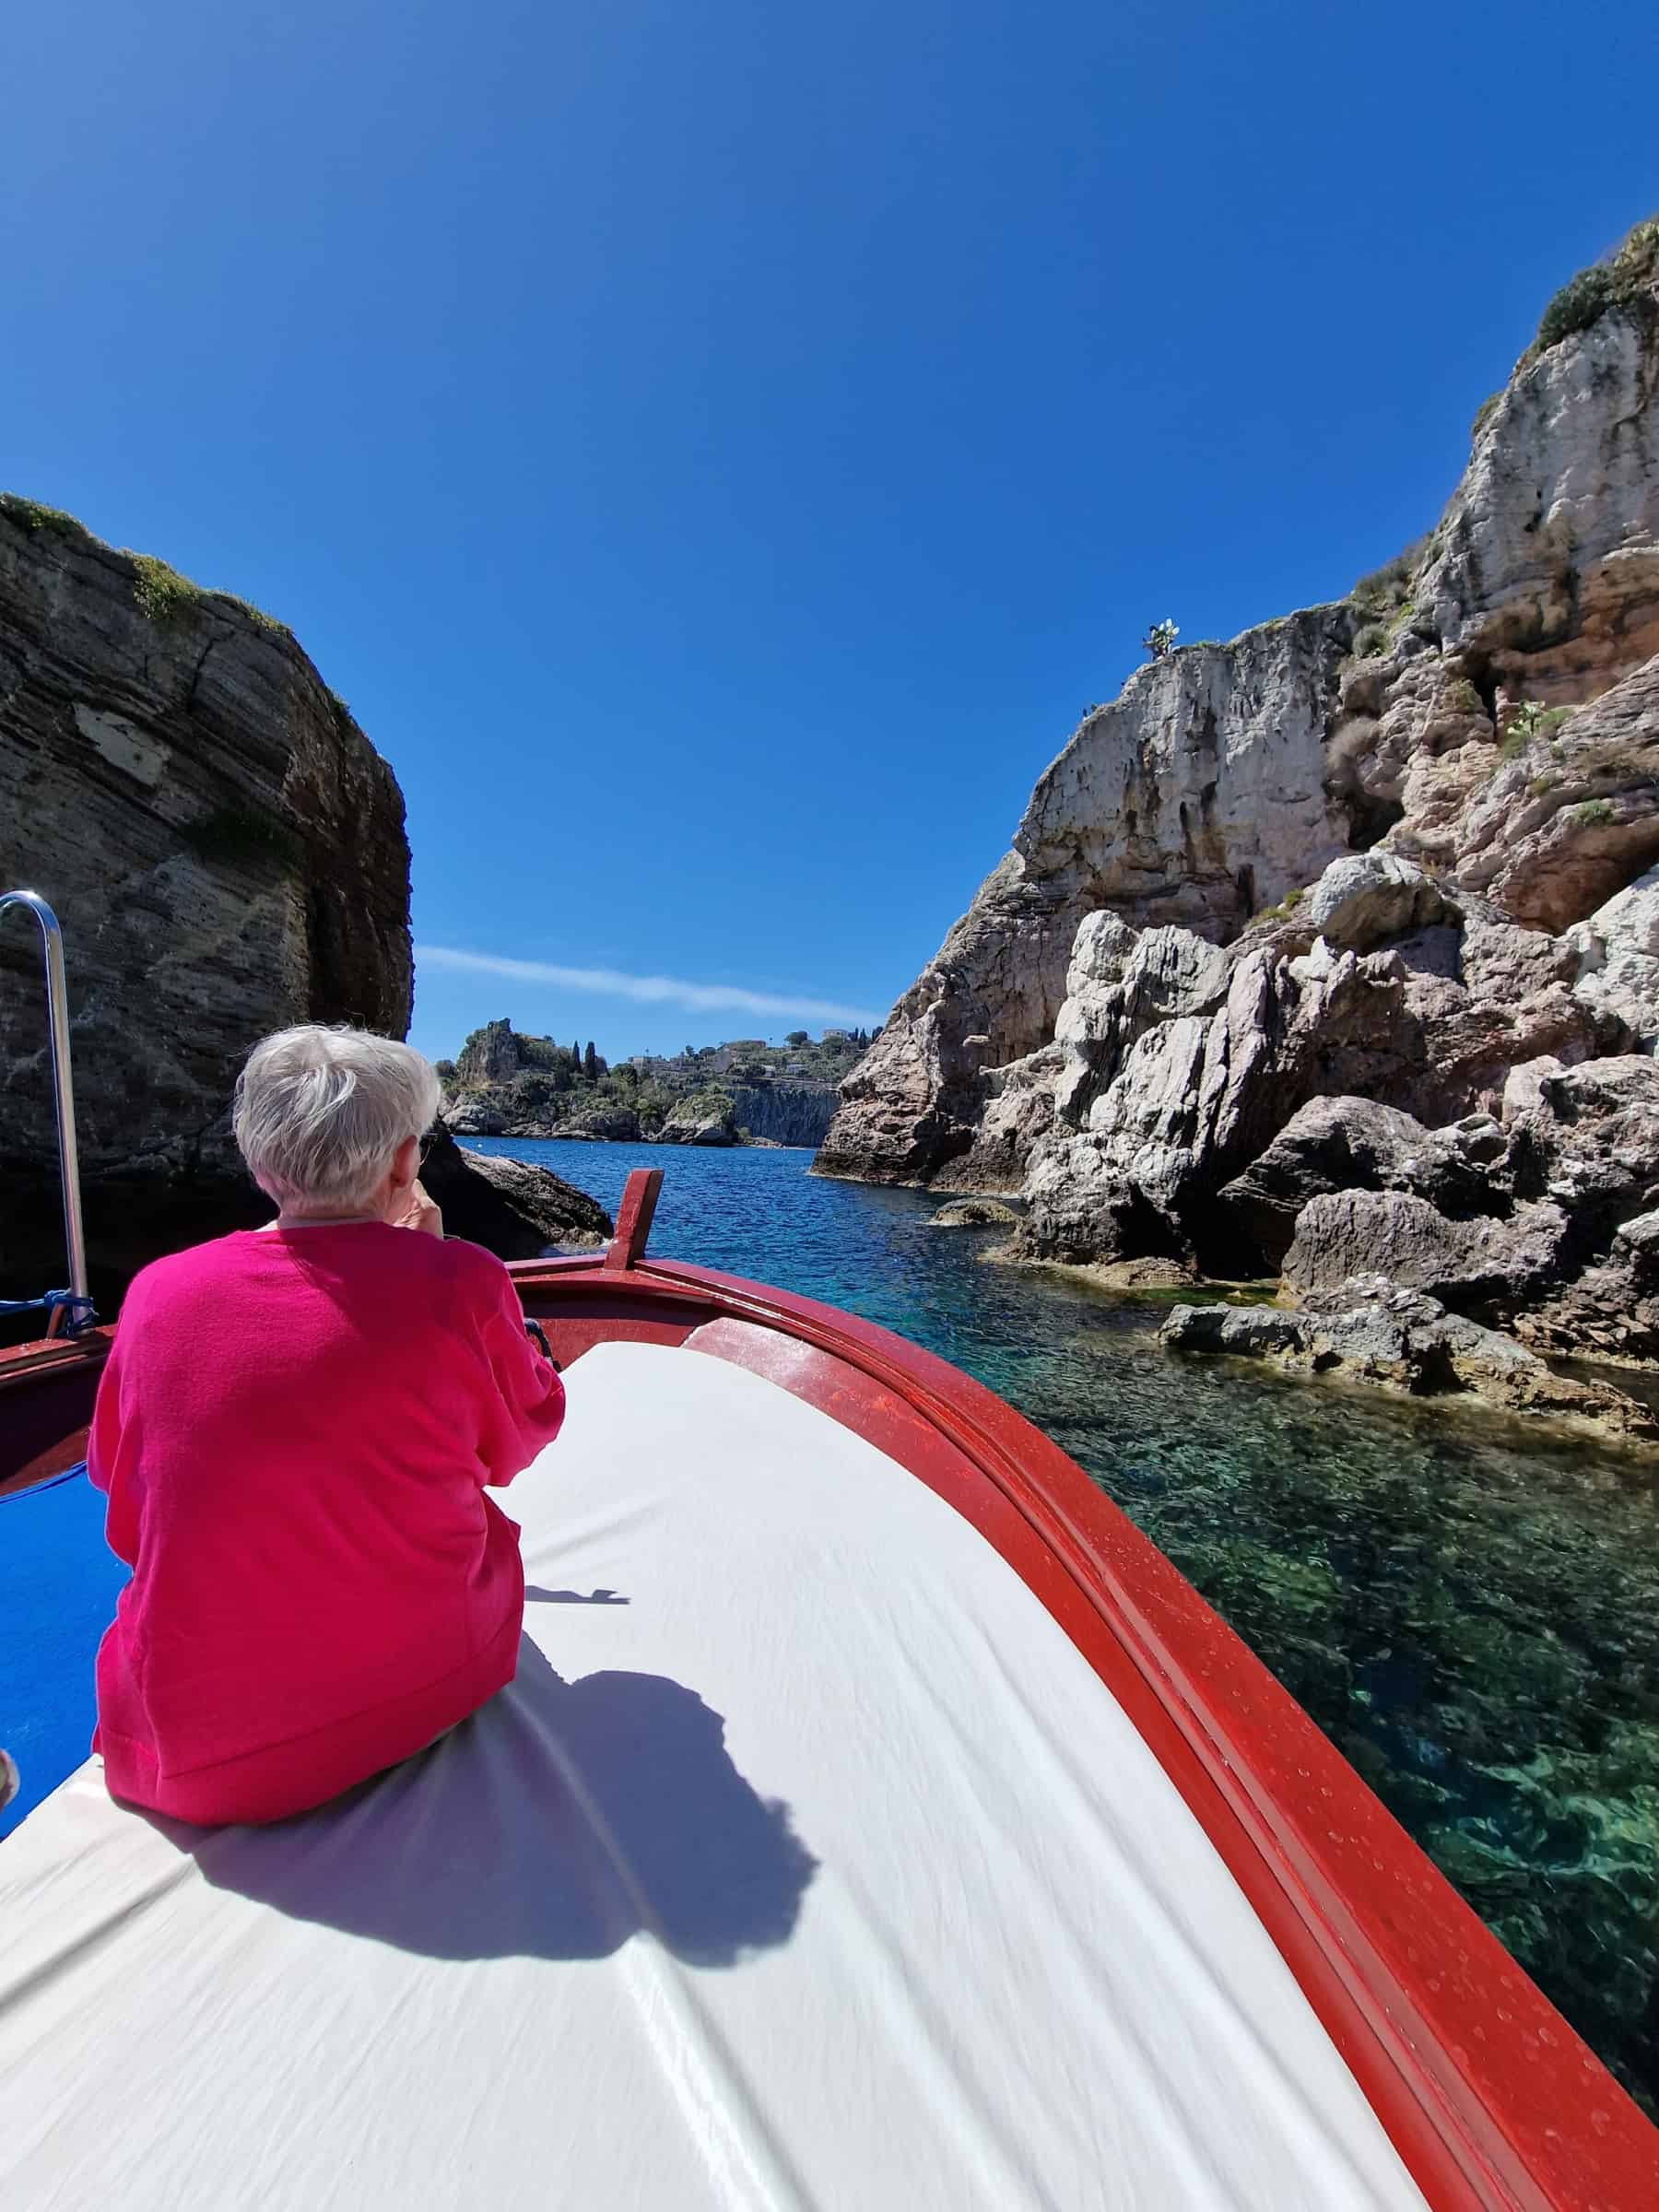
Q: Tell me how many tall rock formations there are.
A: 2